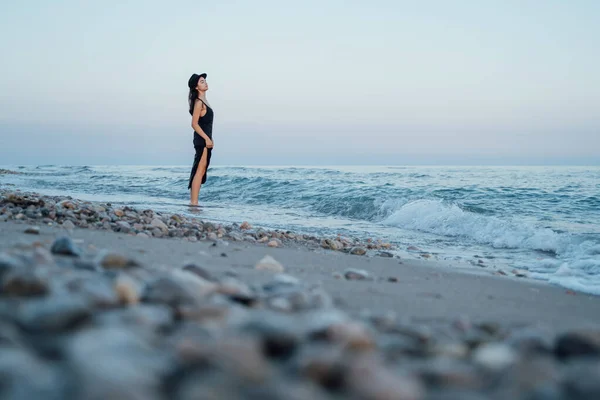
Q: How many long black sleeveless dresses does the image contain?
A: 1